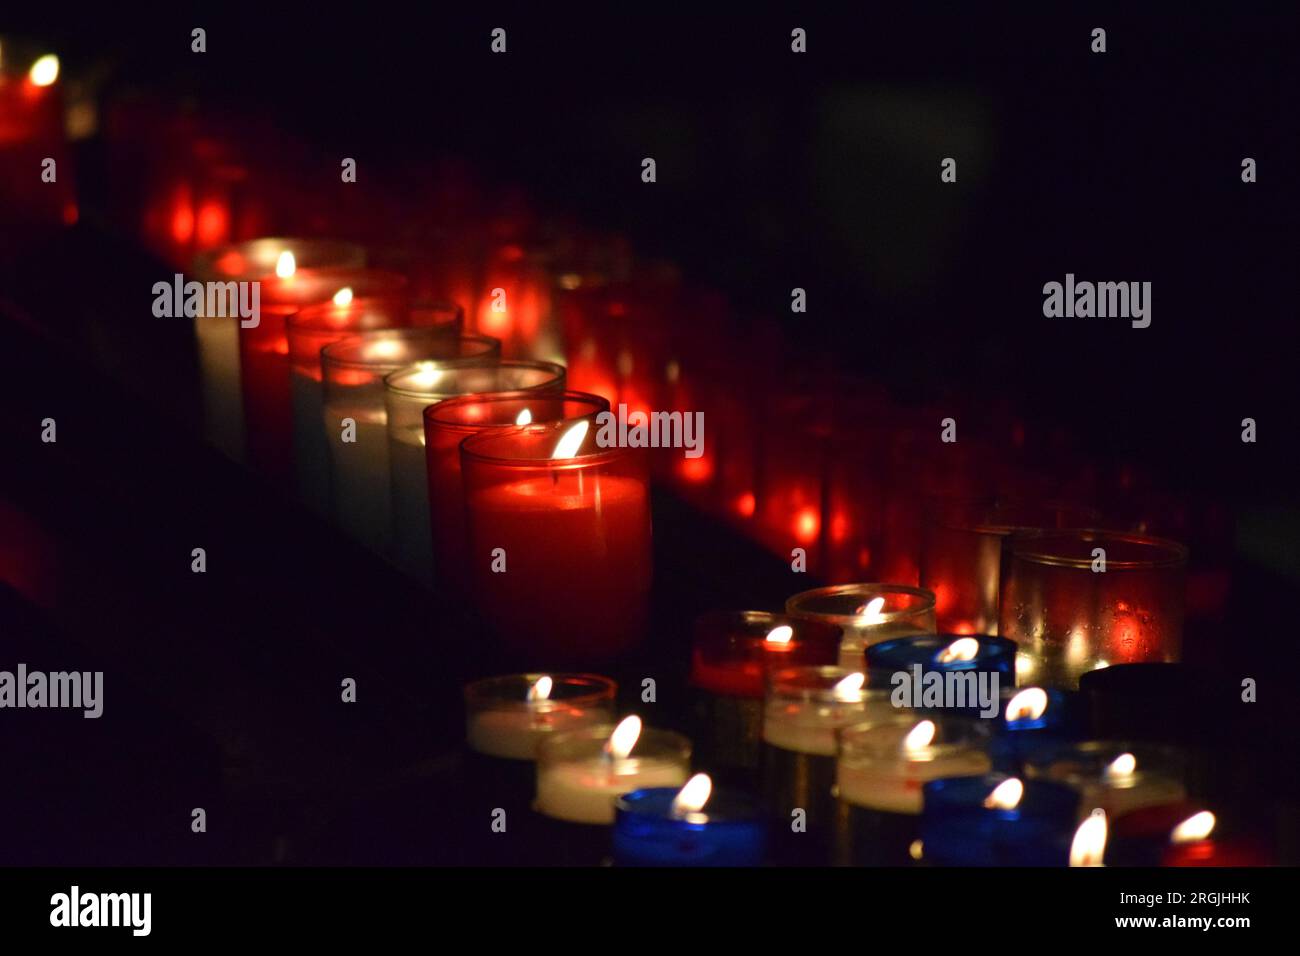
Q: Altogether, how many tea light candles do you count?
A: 13